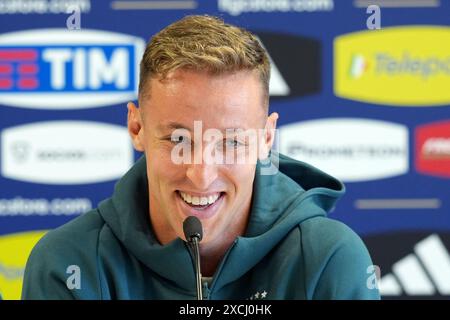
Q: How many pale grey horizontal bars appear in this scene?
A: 3